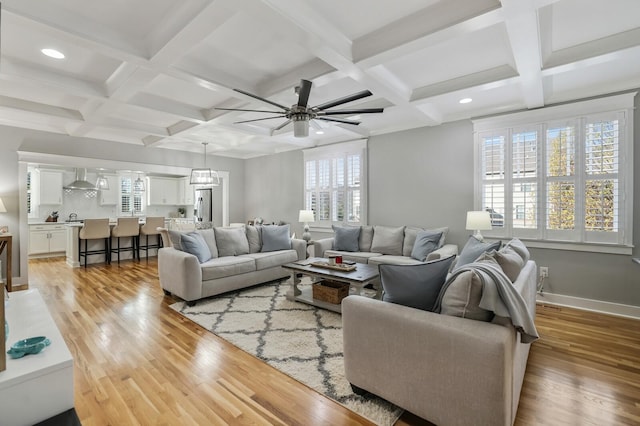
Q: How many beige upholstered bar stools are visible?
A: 3